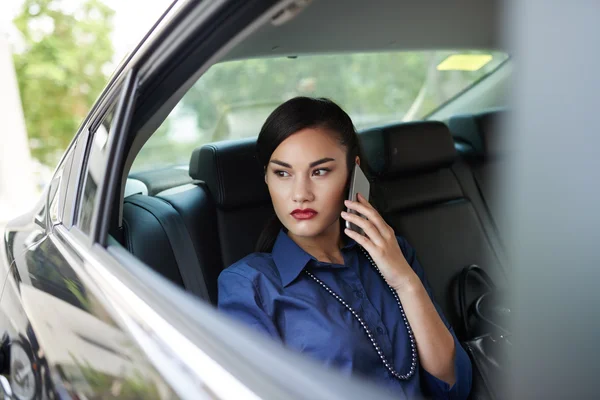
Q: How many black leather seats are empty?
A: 2